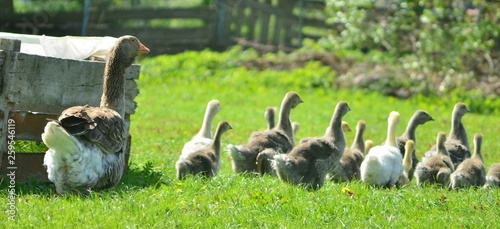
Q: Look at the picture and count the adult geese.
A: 1